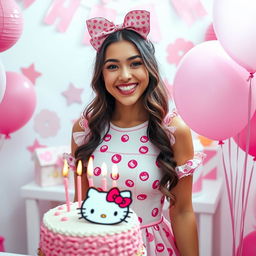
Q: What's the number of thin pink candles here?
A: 5